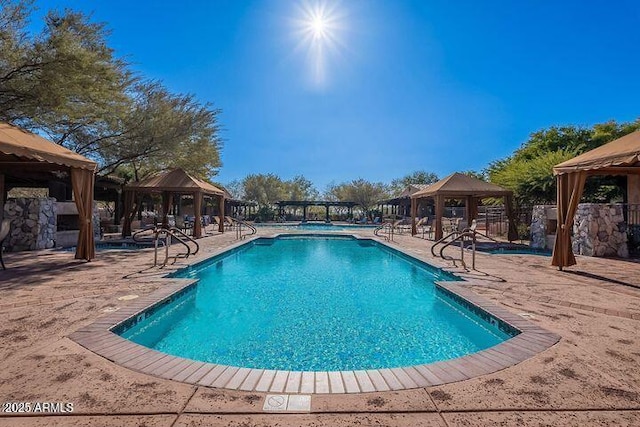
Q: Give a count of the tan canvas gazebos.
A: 4